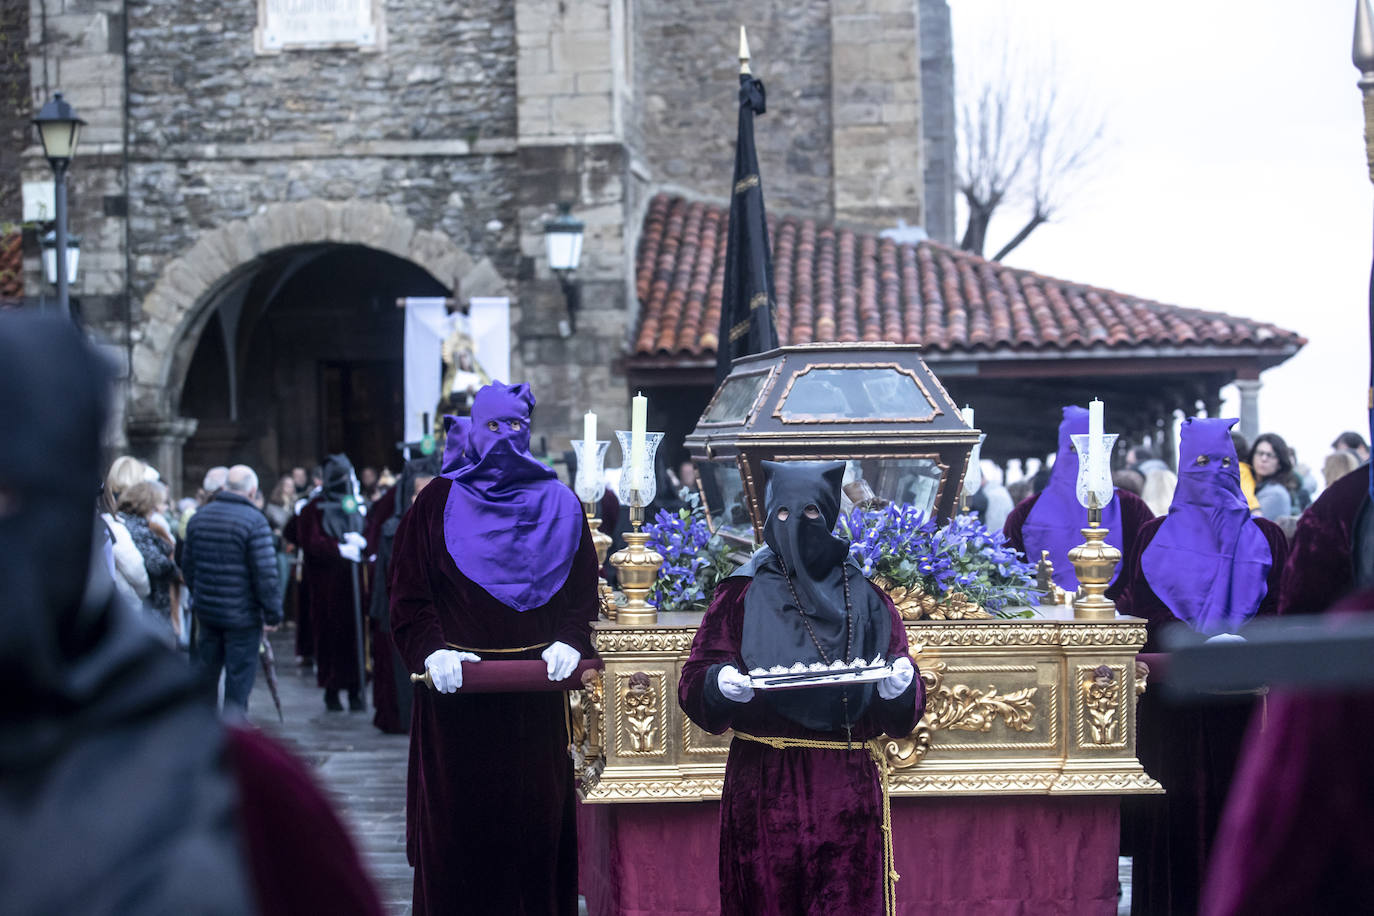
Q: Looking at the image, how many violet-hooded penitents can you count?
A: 4